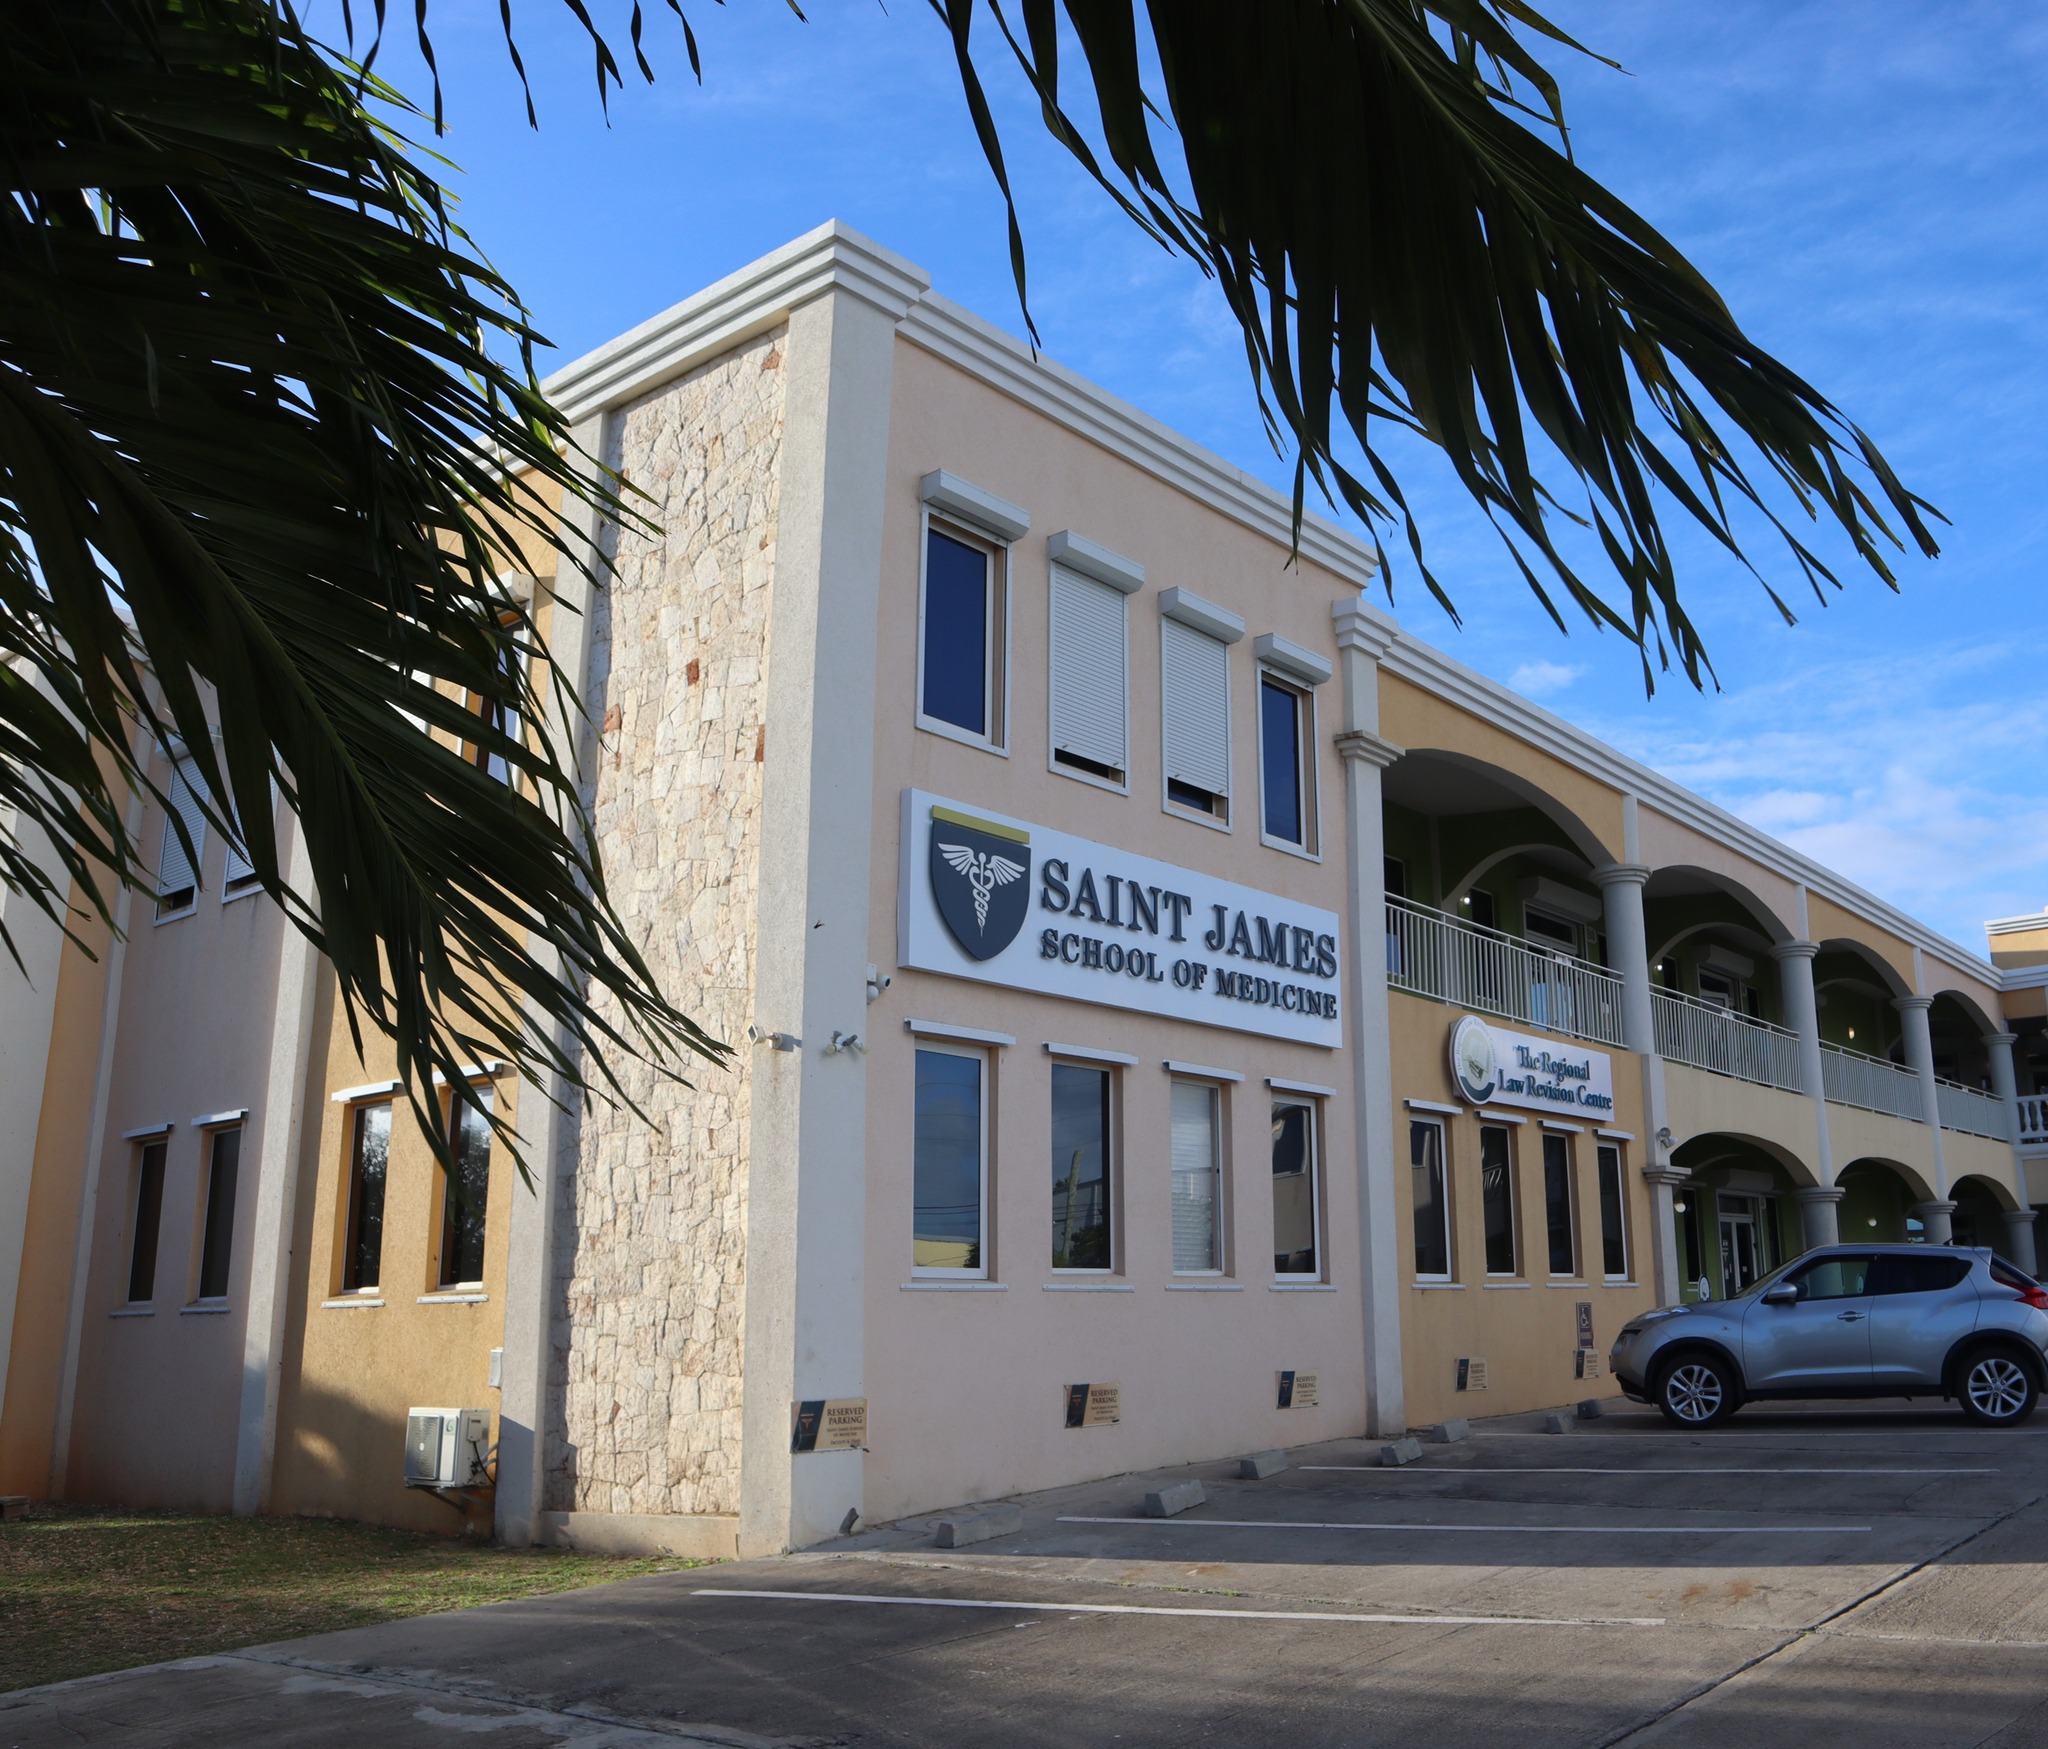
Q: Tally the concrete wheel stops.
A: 7